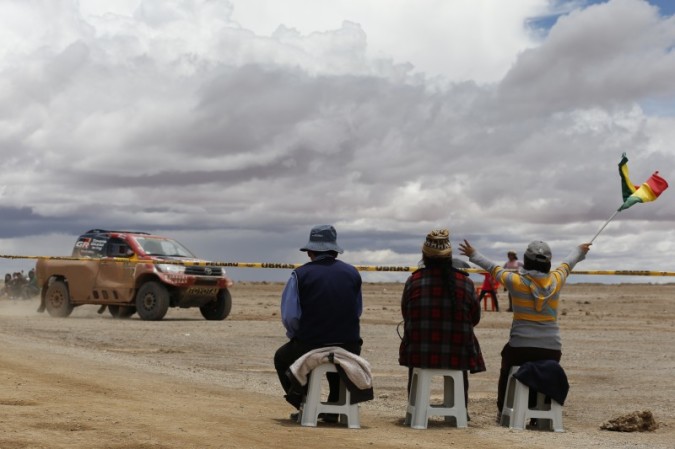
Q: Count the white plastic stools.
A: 3